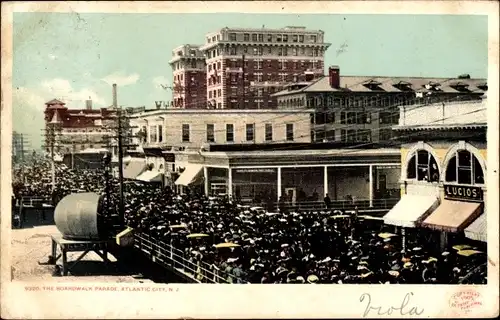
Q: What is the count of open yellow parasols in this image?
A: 6